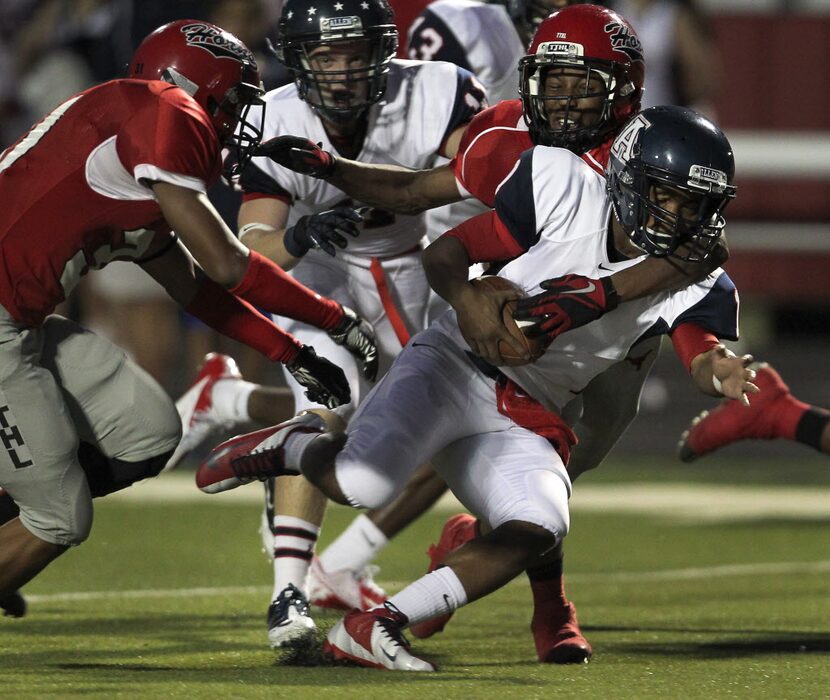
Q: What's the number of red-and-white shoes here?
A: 4